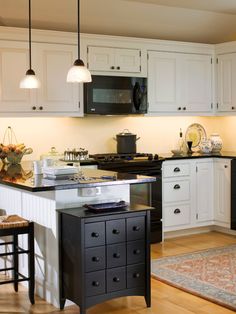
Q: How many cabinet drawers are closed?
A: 12